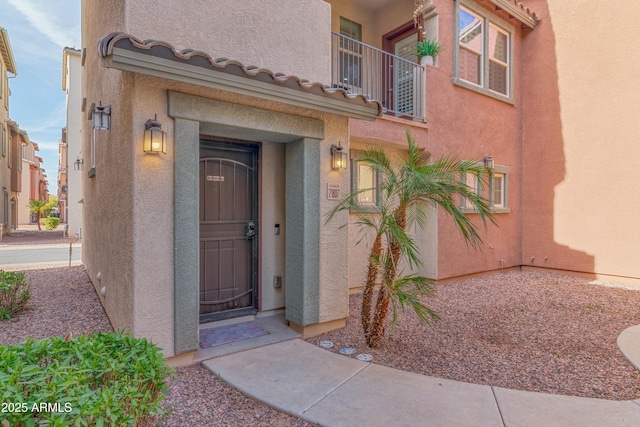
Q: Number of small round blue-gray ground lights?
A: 3